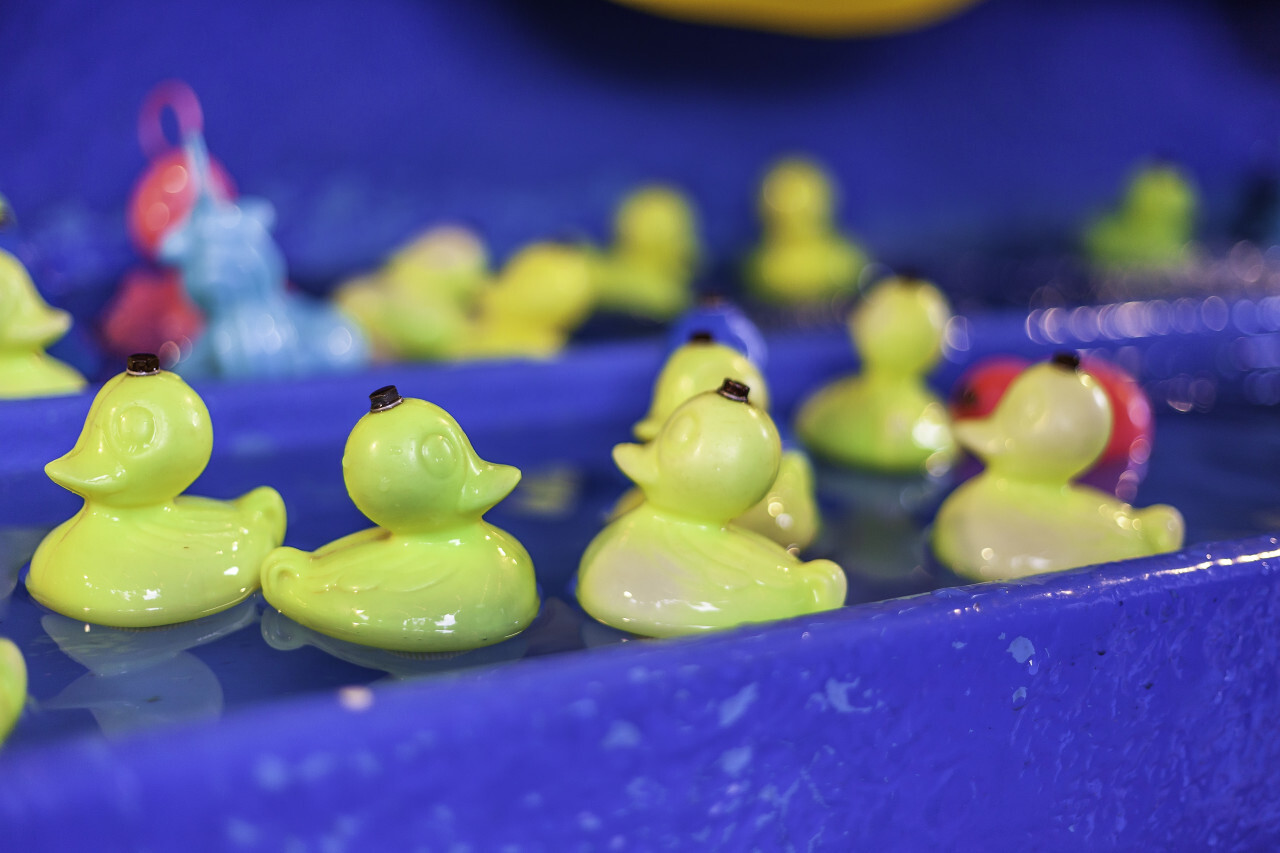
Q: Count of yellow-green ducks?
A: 13